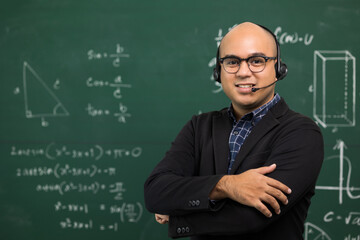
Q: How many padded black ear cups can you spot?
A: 2